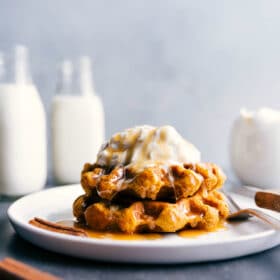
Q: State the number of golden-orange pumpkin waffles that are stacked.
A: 2